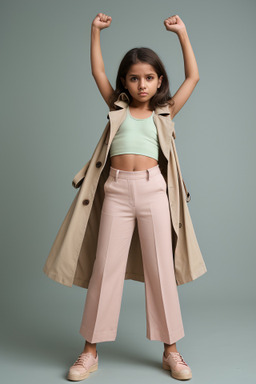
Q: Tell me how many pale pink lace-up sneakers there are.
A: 2